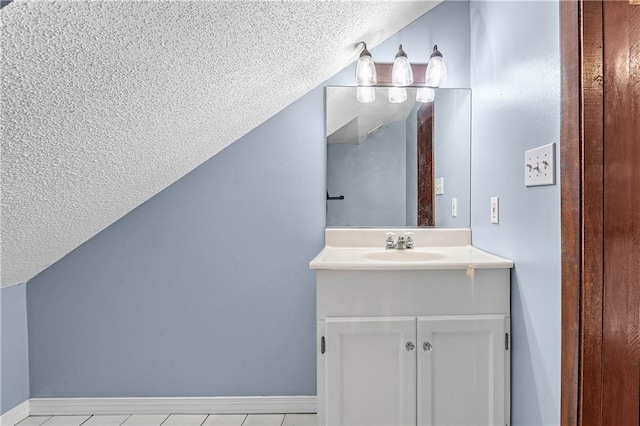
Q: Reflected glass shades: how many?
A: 3